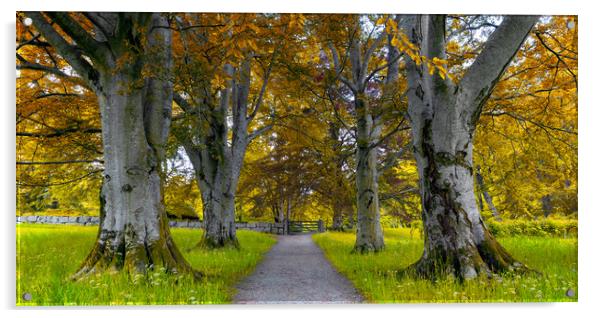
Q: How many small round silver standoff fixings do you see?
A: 4